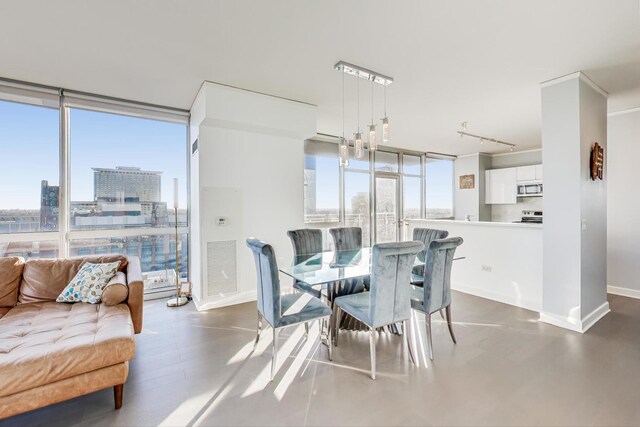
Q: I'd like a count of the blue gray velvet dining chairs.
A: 6